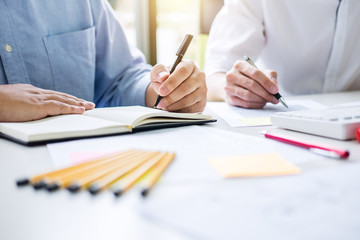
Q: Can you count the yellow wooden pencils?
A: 7